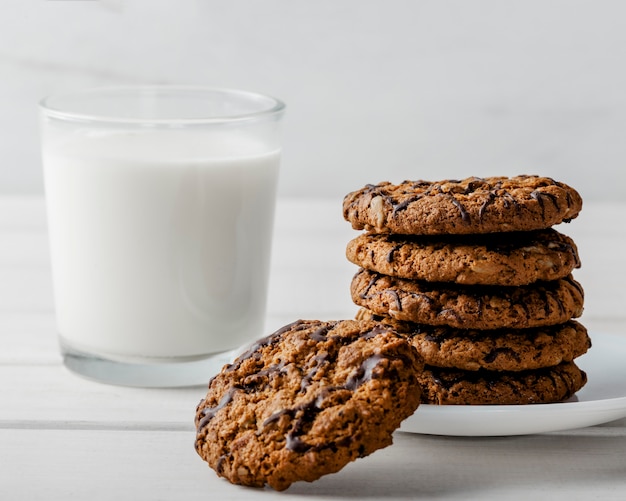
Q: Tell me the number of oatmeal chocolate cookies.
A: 6